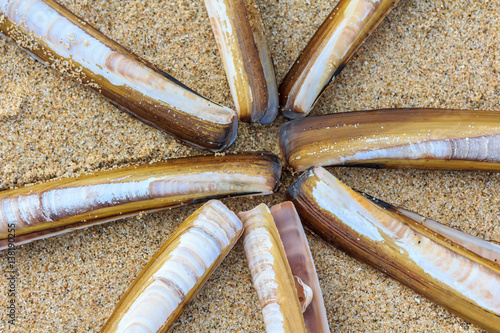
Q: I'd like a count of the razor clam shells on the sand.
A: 8